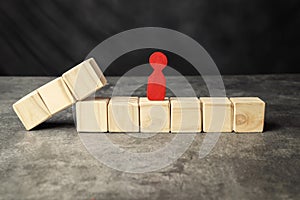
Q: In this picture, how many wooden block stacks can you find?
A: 2